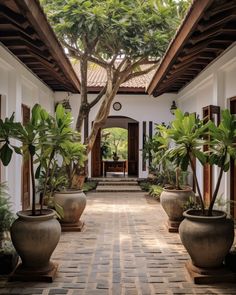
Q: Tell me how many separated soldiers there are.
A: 0